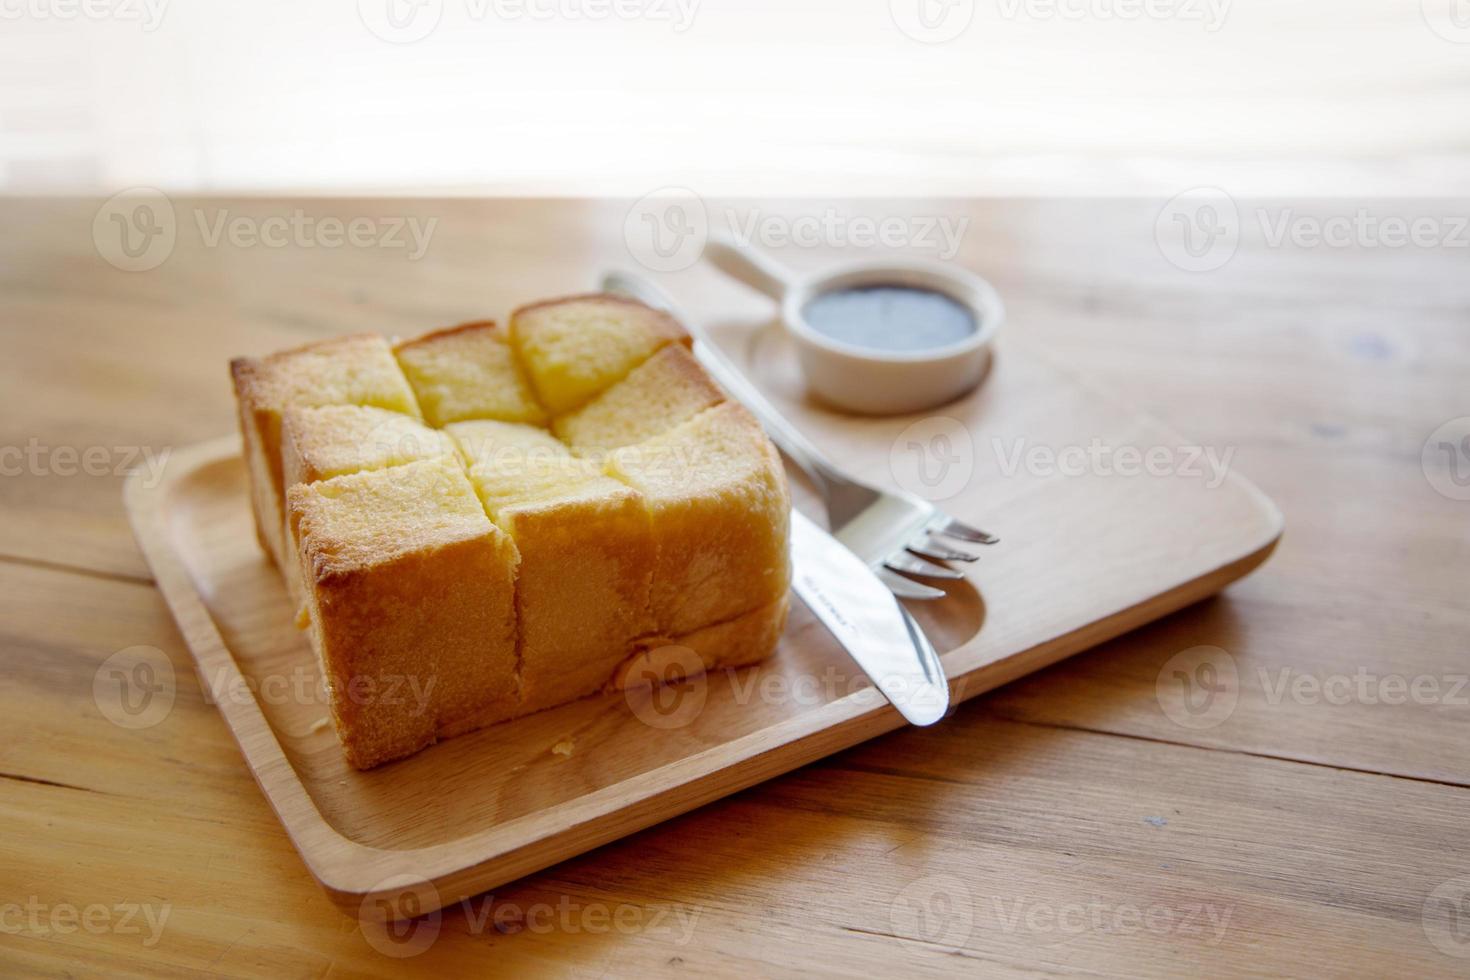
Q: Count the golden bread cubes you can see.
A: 9